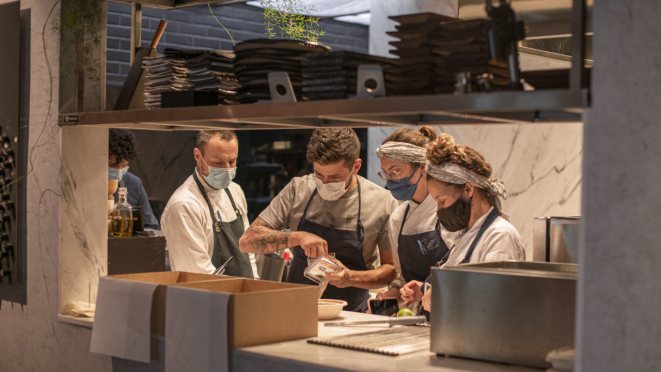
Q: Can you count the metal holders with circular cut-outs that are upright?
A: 2